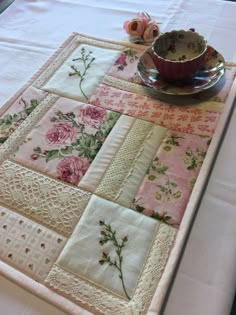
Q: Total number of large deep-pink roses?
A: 3